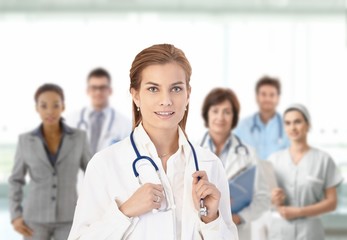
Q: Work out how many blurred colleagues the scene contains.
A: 5